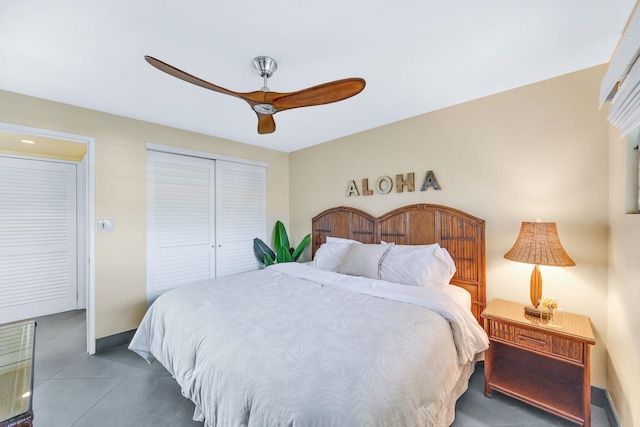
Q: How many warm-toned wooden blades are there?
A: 3